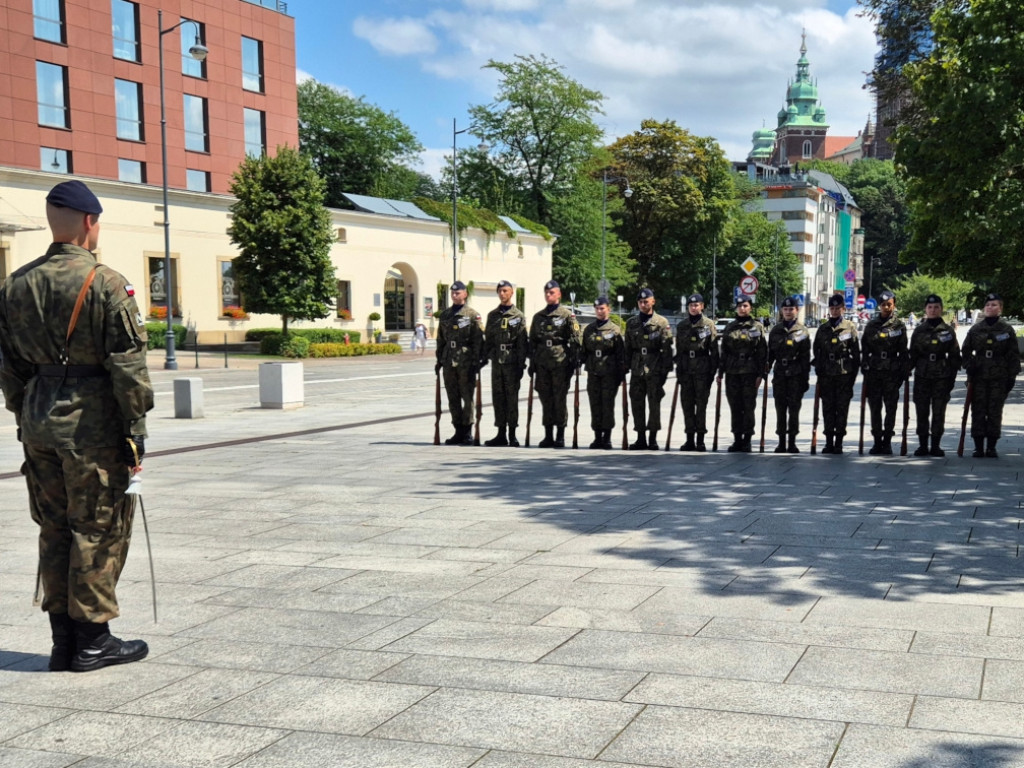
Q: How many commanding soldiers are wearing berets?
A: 1